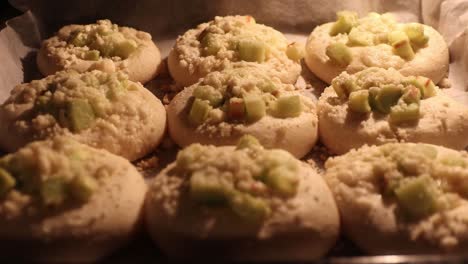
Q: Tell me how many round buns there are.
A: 9